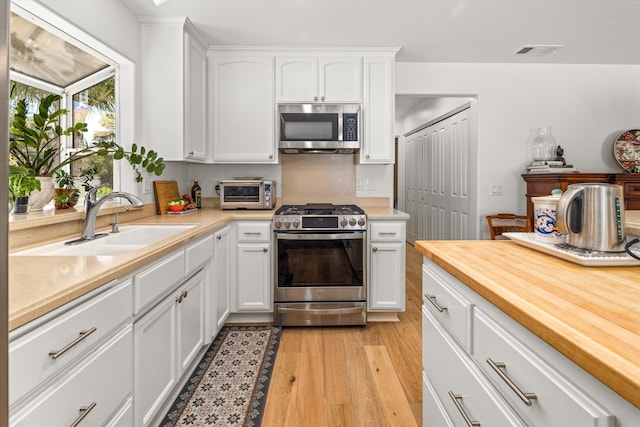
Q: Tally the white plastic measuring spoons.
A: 0